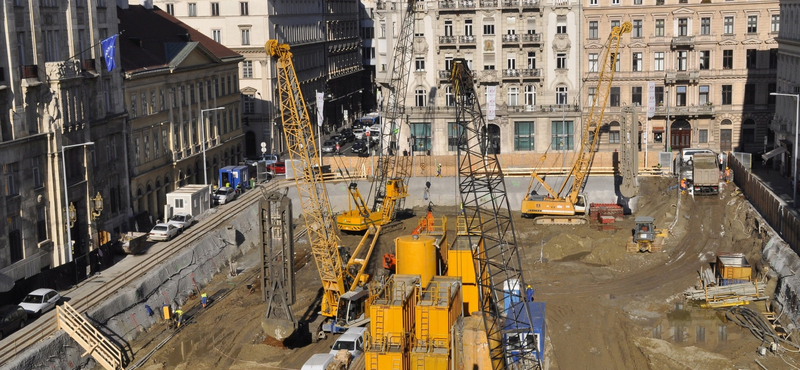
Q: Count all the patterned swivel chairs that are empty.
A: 0